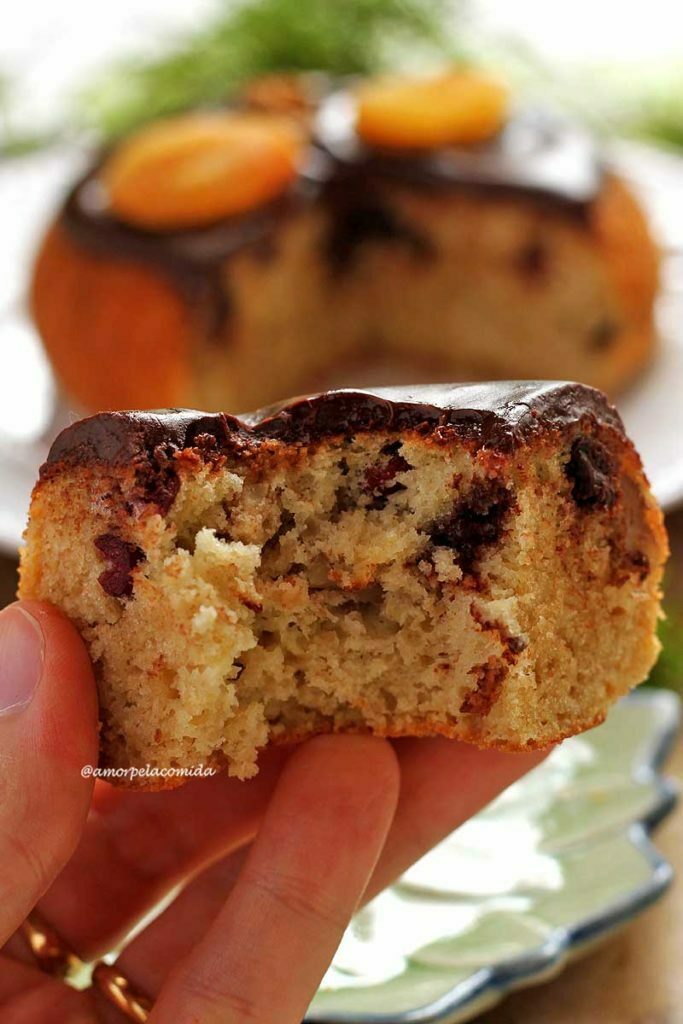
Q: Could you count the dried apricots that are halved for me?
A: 2